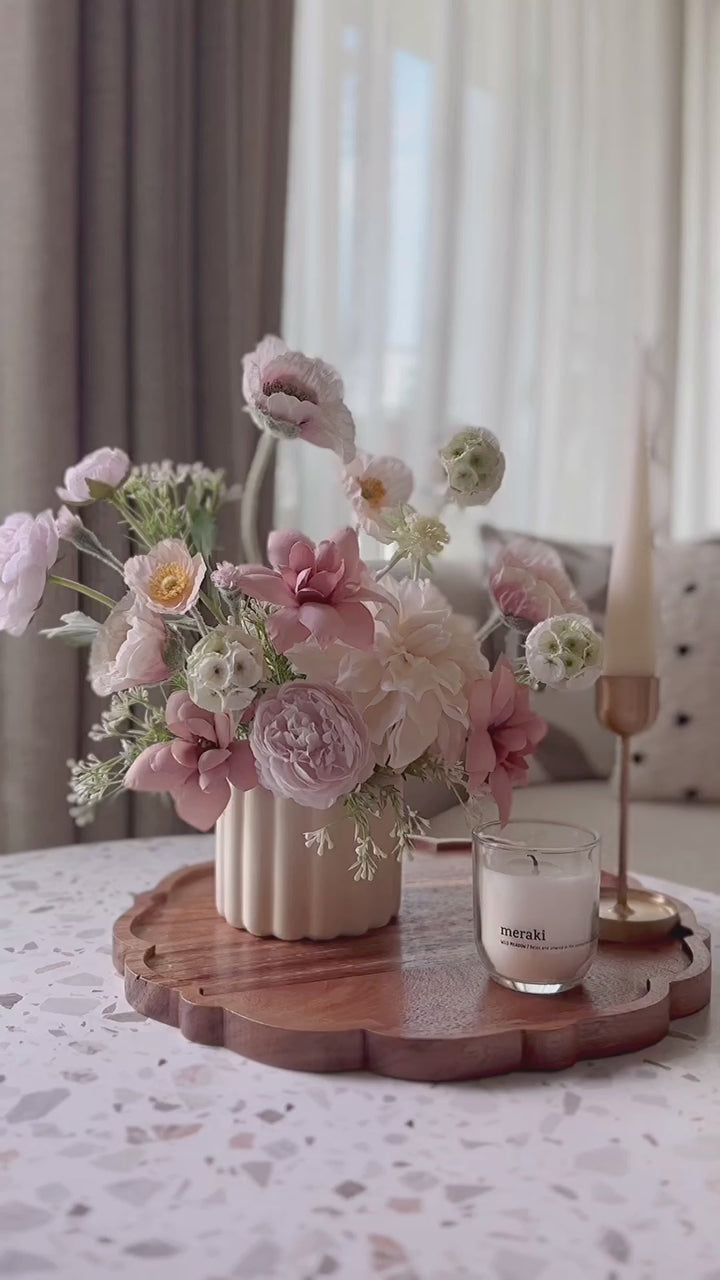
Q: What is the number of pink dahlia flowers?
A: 3